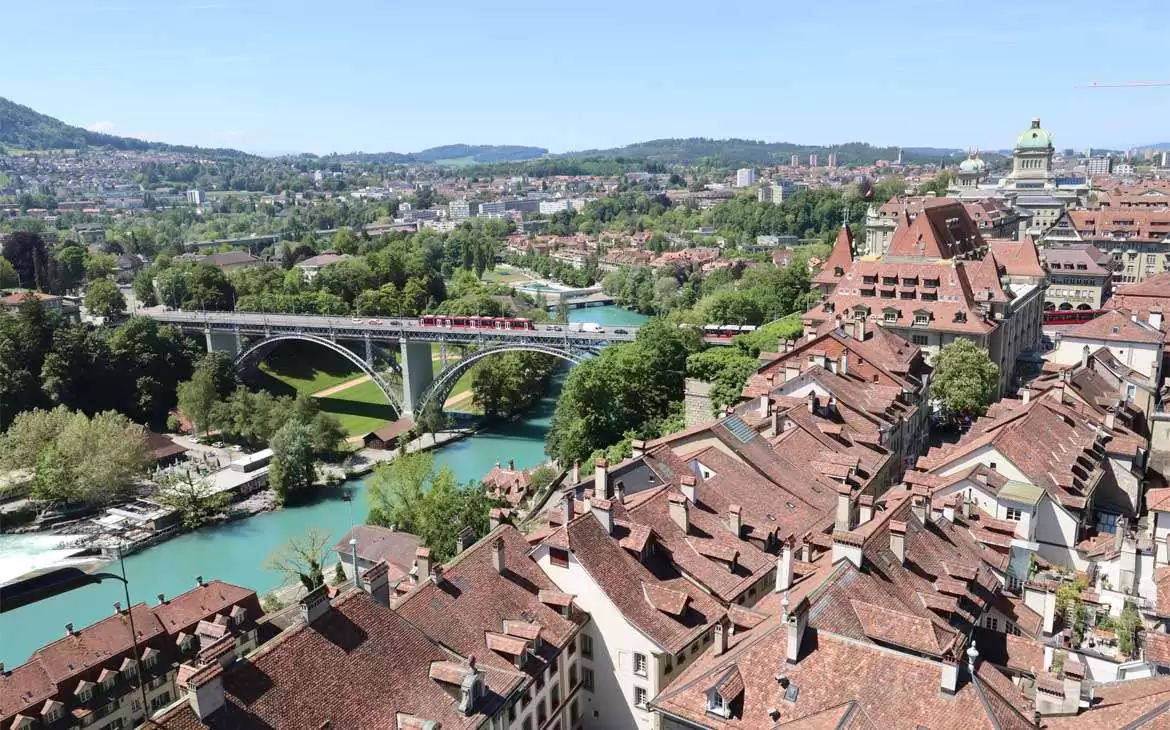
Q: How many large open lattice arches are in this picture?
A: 2